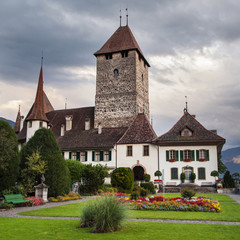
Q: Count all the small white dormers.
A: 4